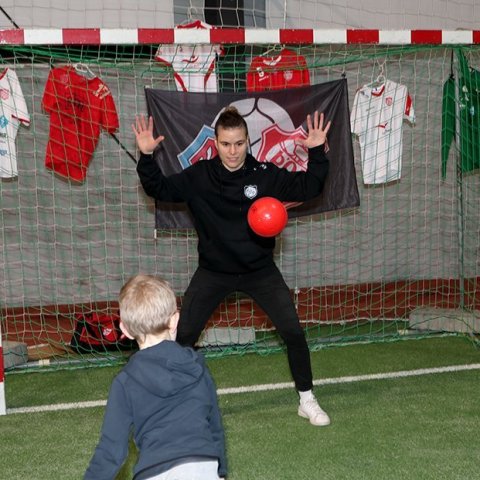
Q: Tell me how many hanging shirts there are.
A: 6